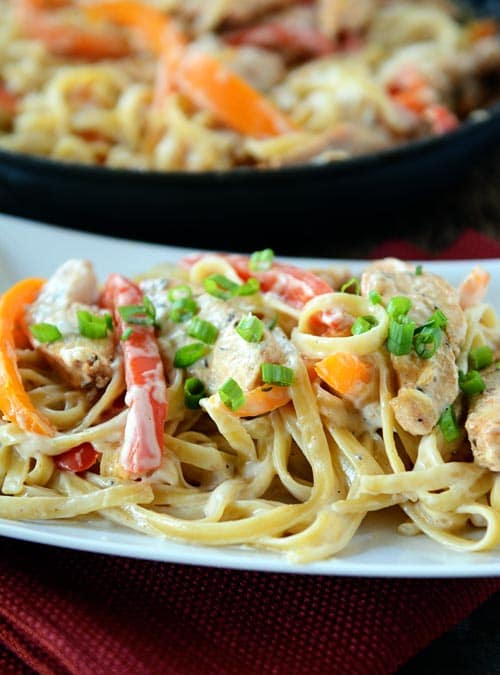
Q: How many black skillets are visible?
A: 1